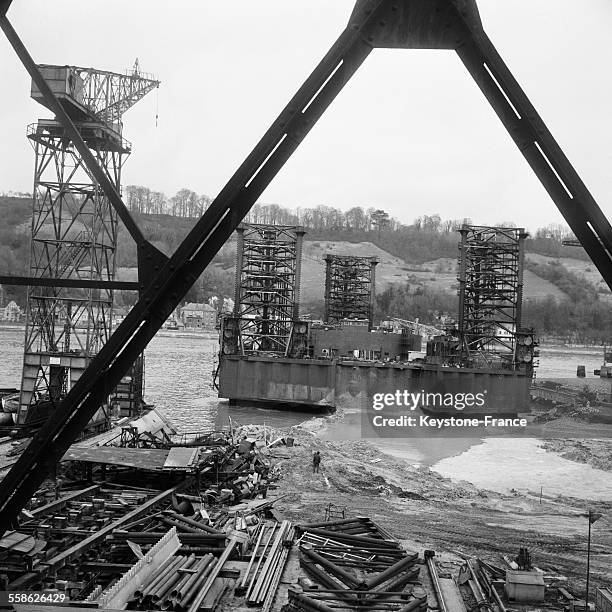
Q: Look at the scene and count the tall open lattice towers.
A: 4